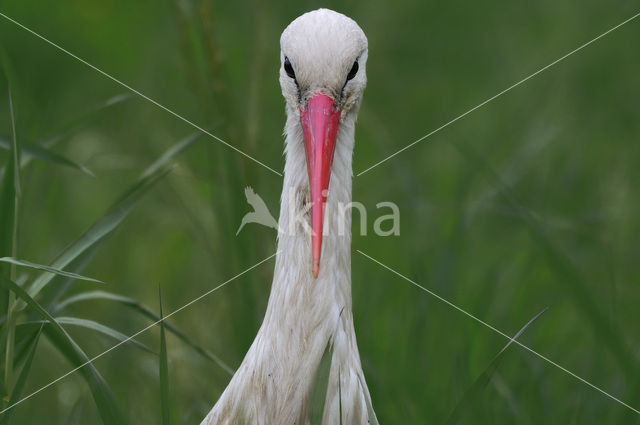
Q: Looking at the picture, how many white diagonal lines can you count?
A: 4